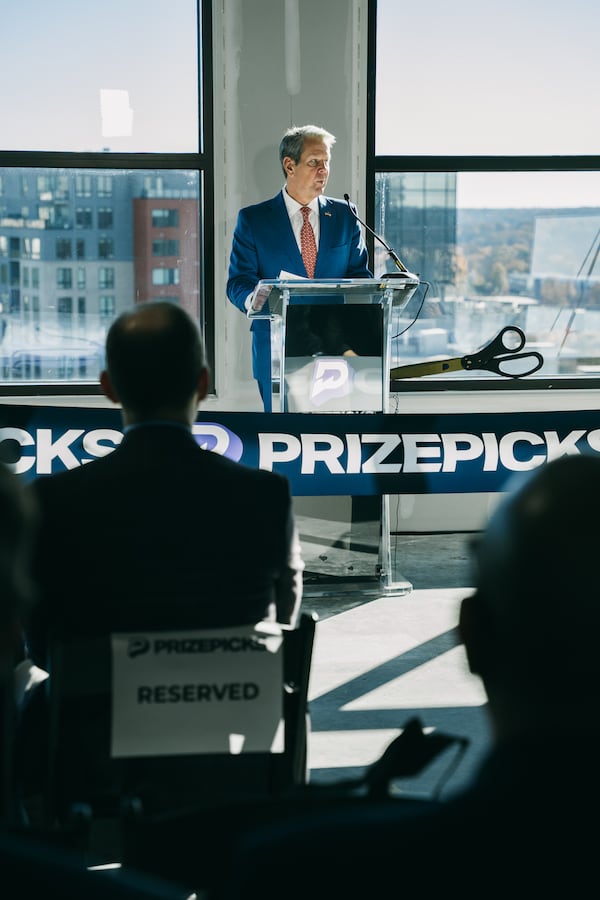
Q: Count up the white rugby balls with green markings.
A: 0